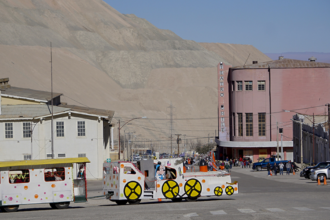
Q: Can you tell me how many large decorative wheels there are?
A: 3